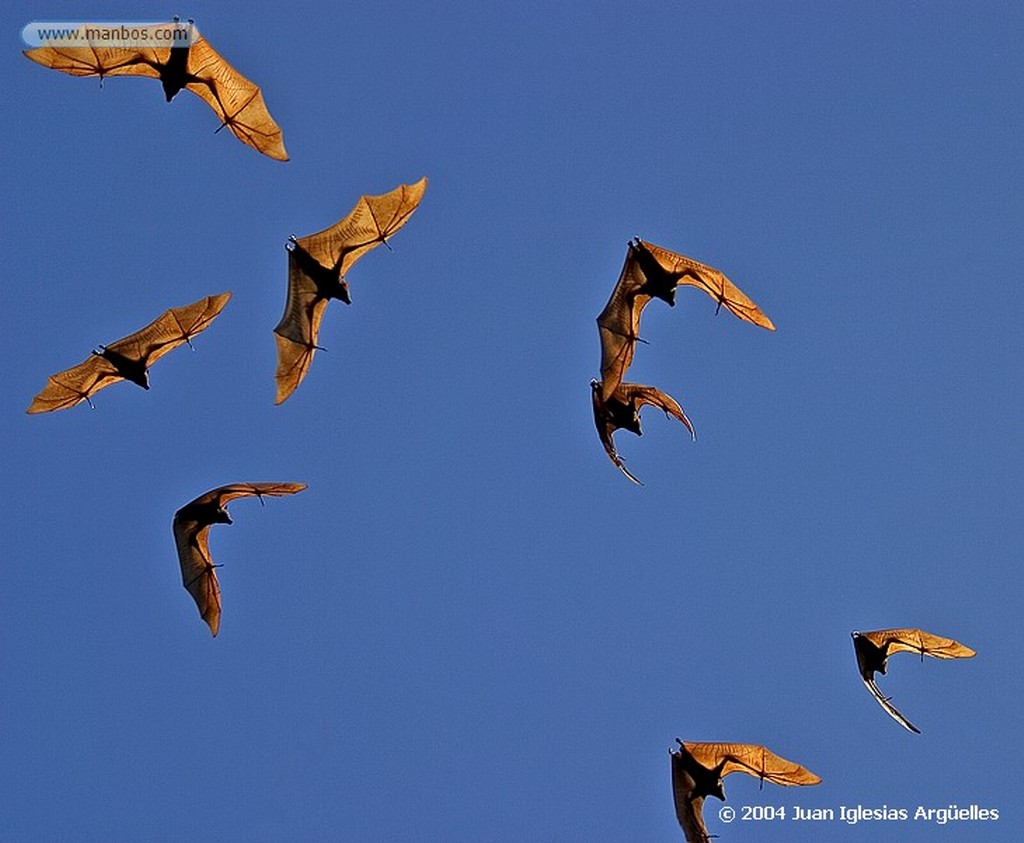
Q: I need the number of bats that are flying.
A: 8